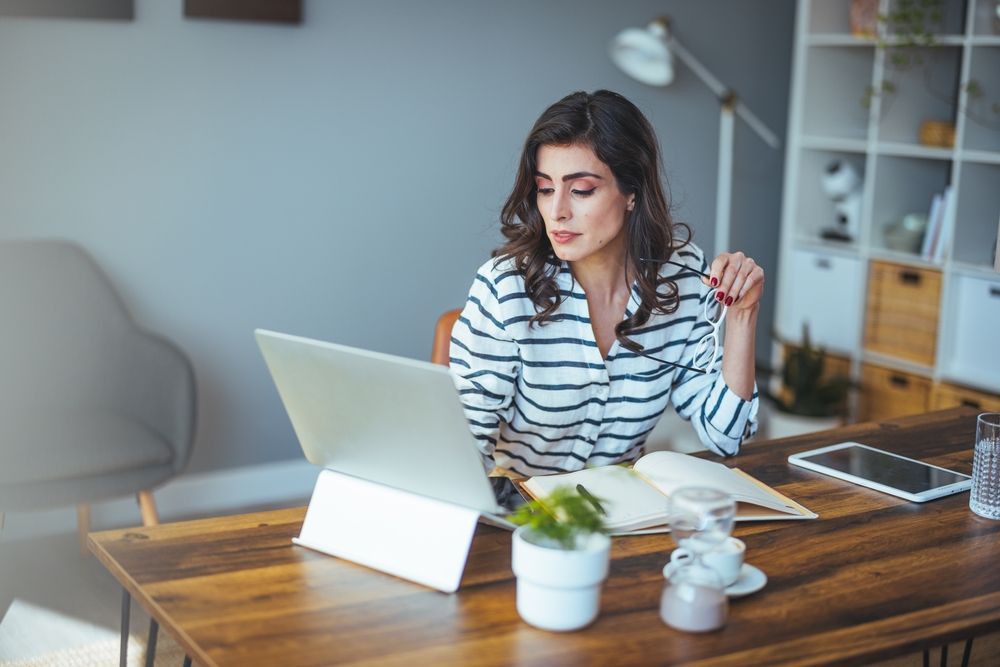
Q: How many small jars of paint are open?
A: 0